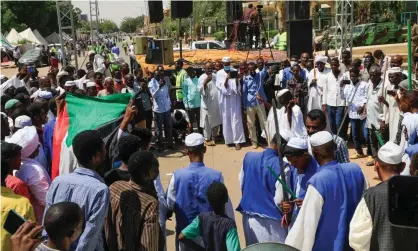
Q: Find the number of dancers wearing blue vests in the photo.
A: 4